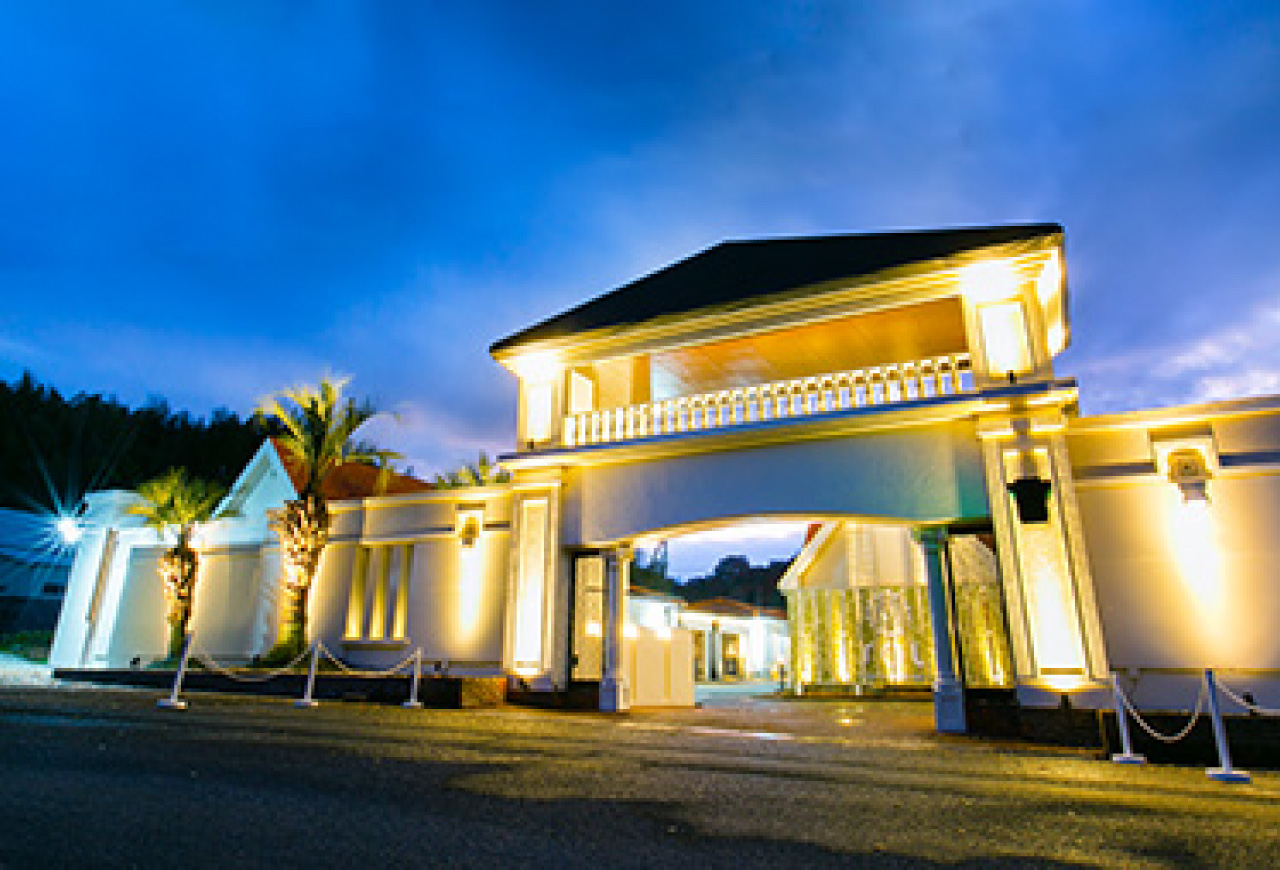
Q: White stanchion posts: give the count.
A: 5